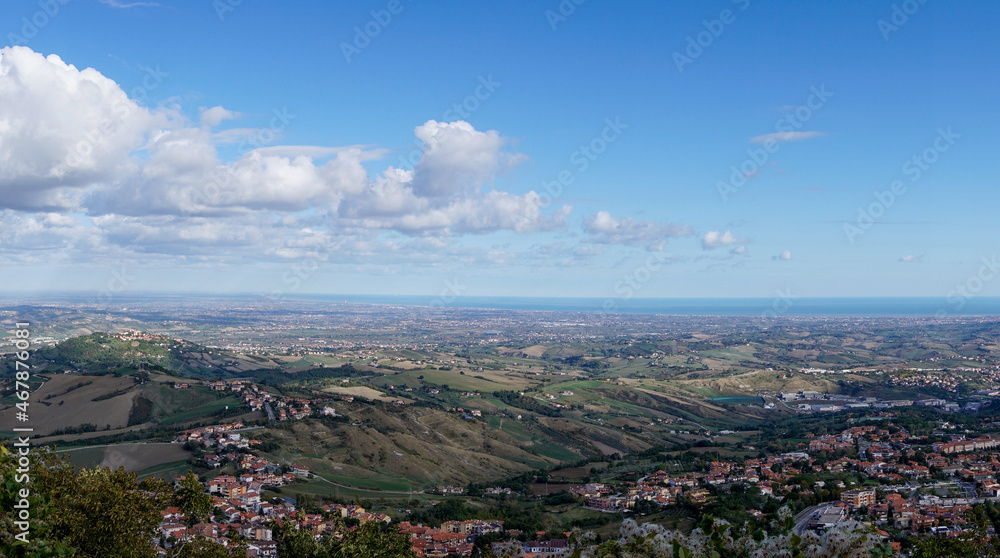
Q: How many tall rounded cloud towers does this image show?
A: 2